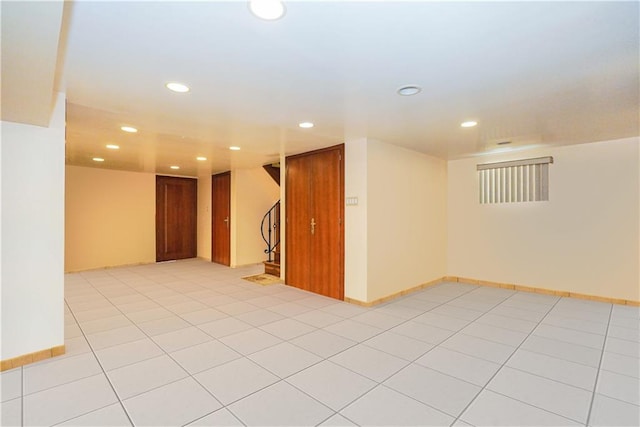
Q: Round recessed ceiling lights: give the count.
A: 11